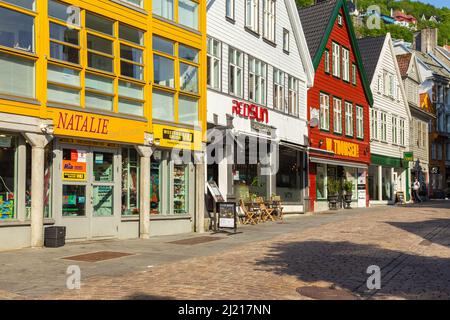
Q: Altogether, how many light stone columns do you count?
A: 3